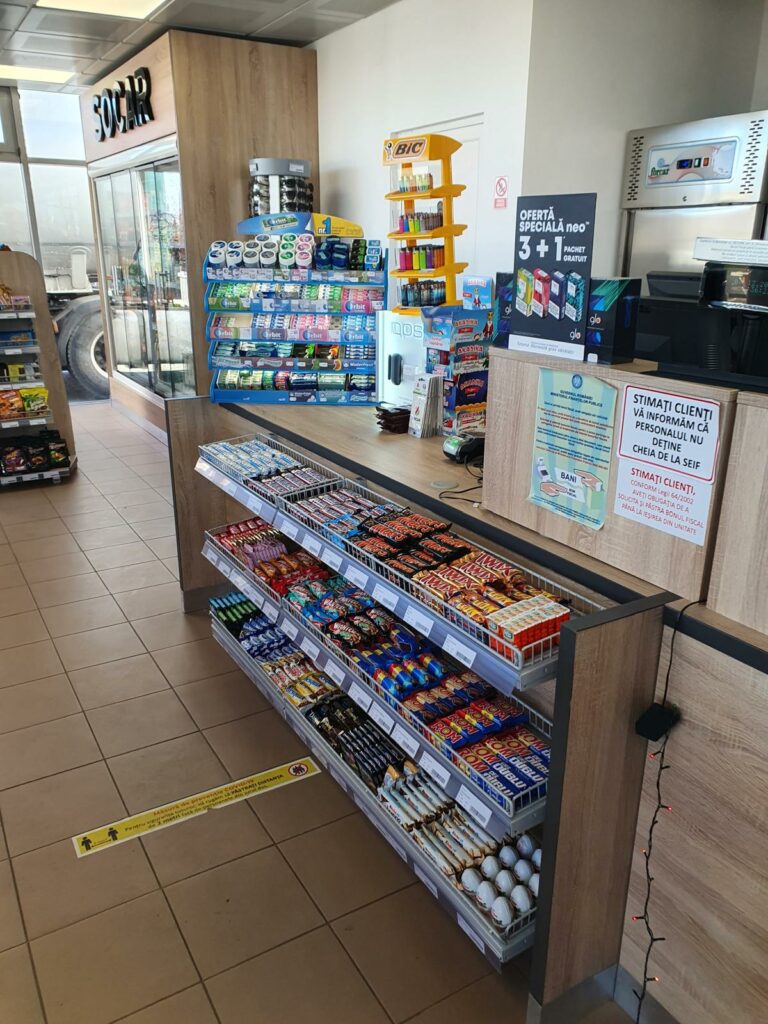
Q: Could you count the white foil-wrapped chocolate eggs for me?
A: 11